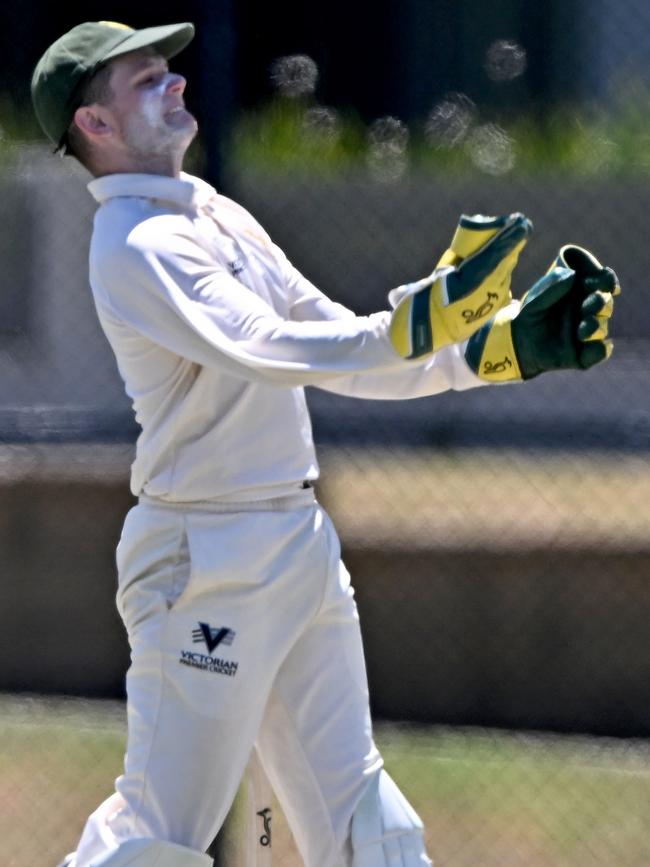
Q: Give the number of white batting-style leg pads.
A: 2